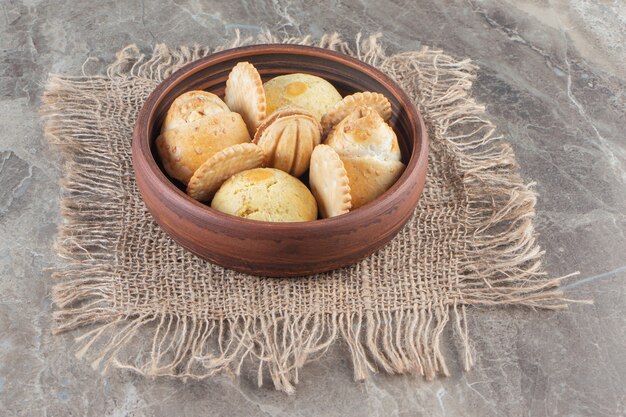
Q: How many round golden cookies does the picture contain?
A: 2